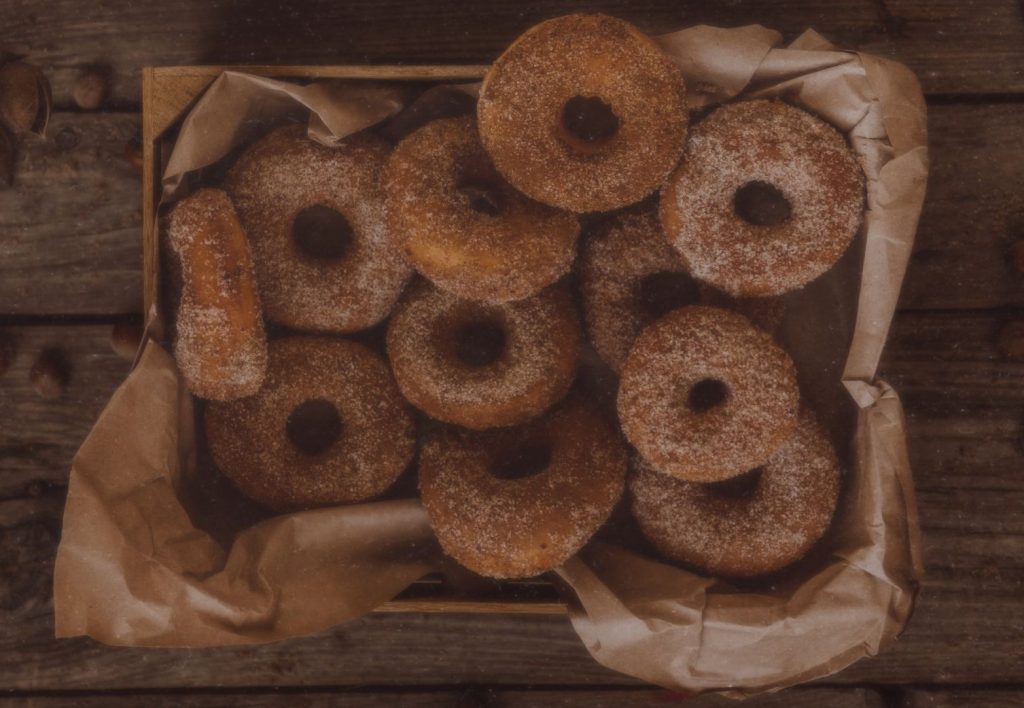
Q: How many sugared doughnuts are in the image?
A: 11